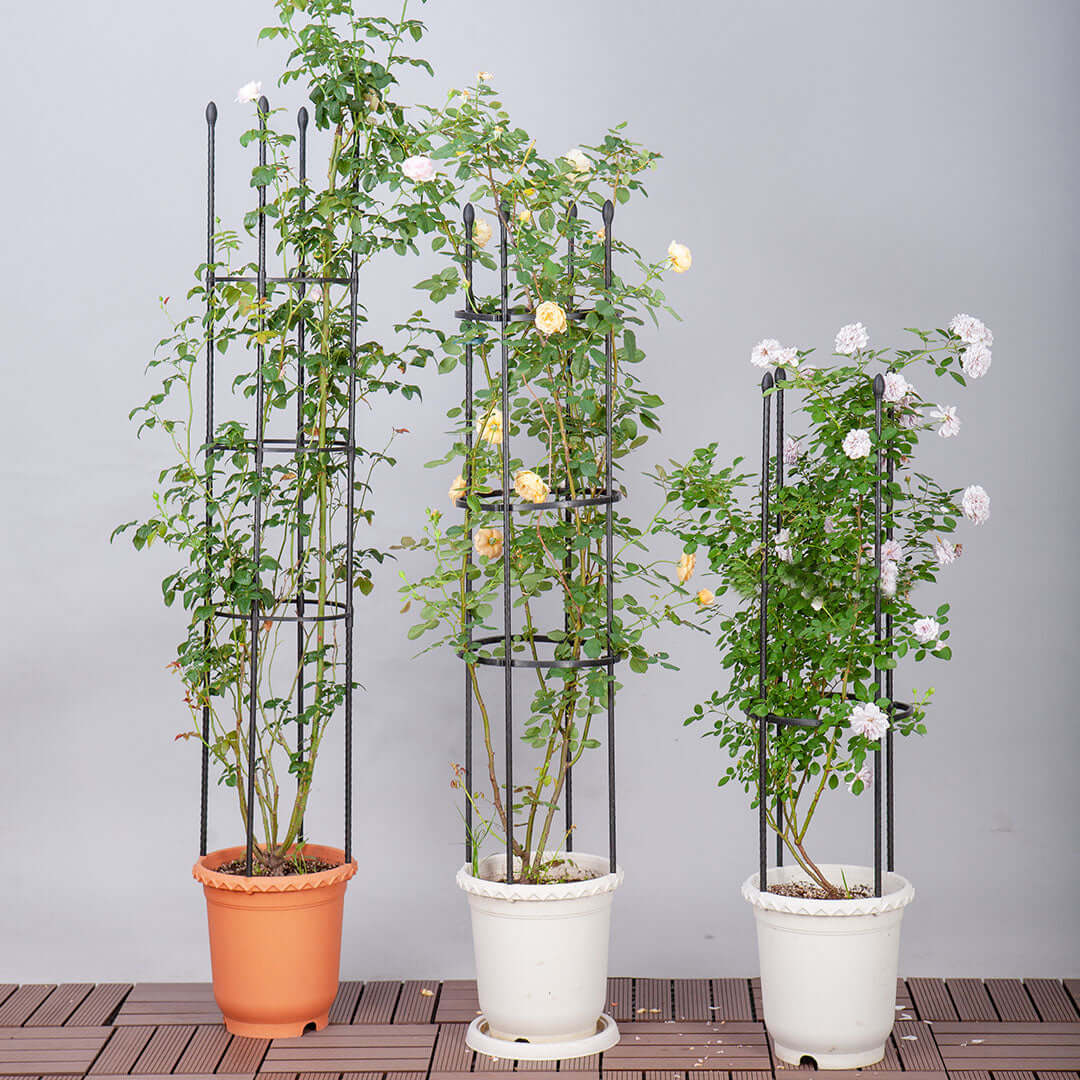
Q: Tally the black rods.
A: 12